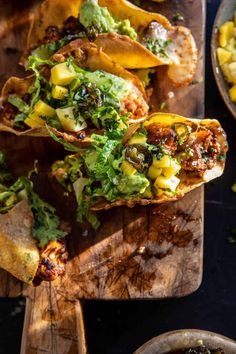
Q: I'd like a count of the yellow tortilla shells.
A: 4